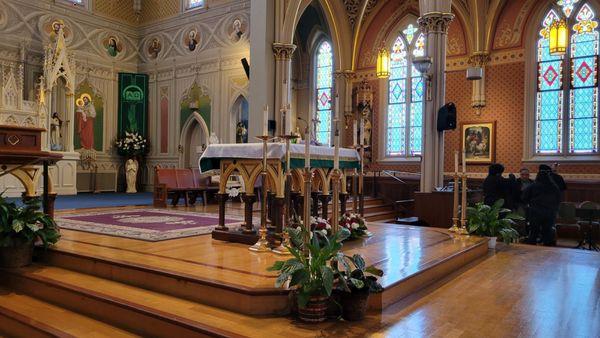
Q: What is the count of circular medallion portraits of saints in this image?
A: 5